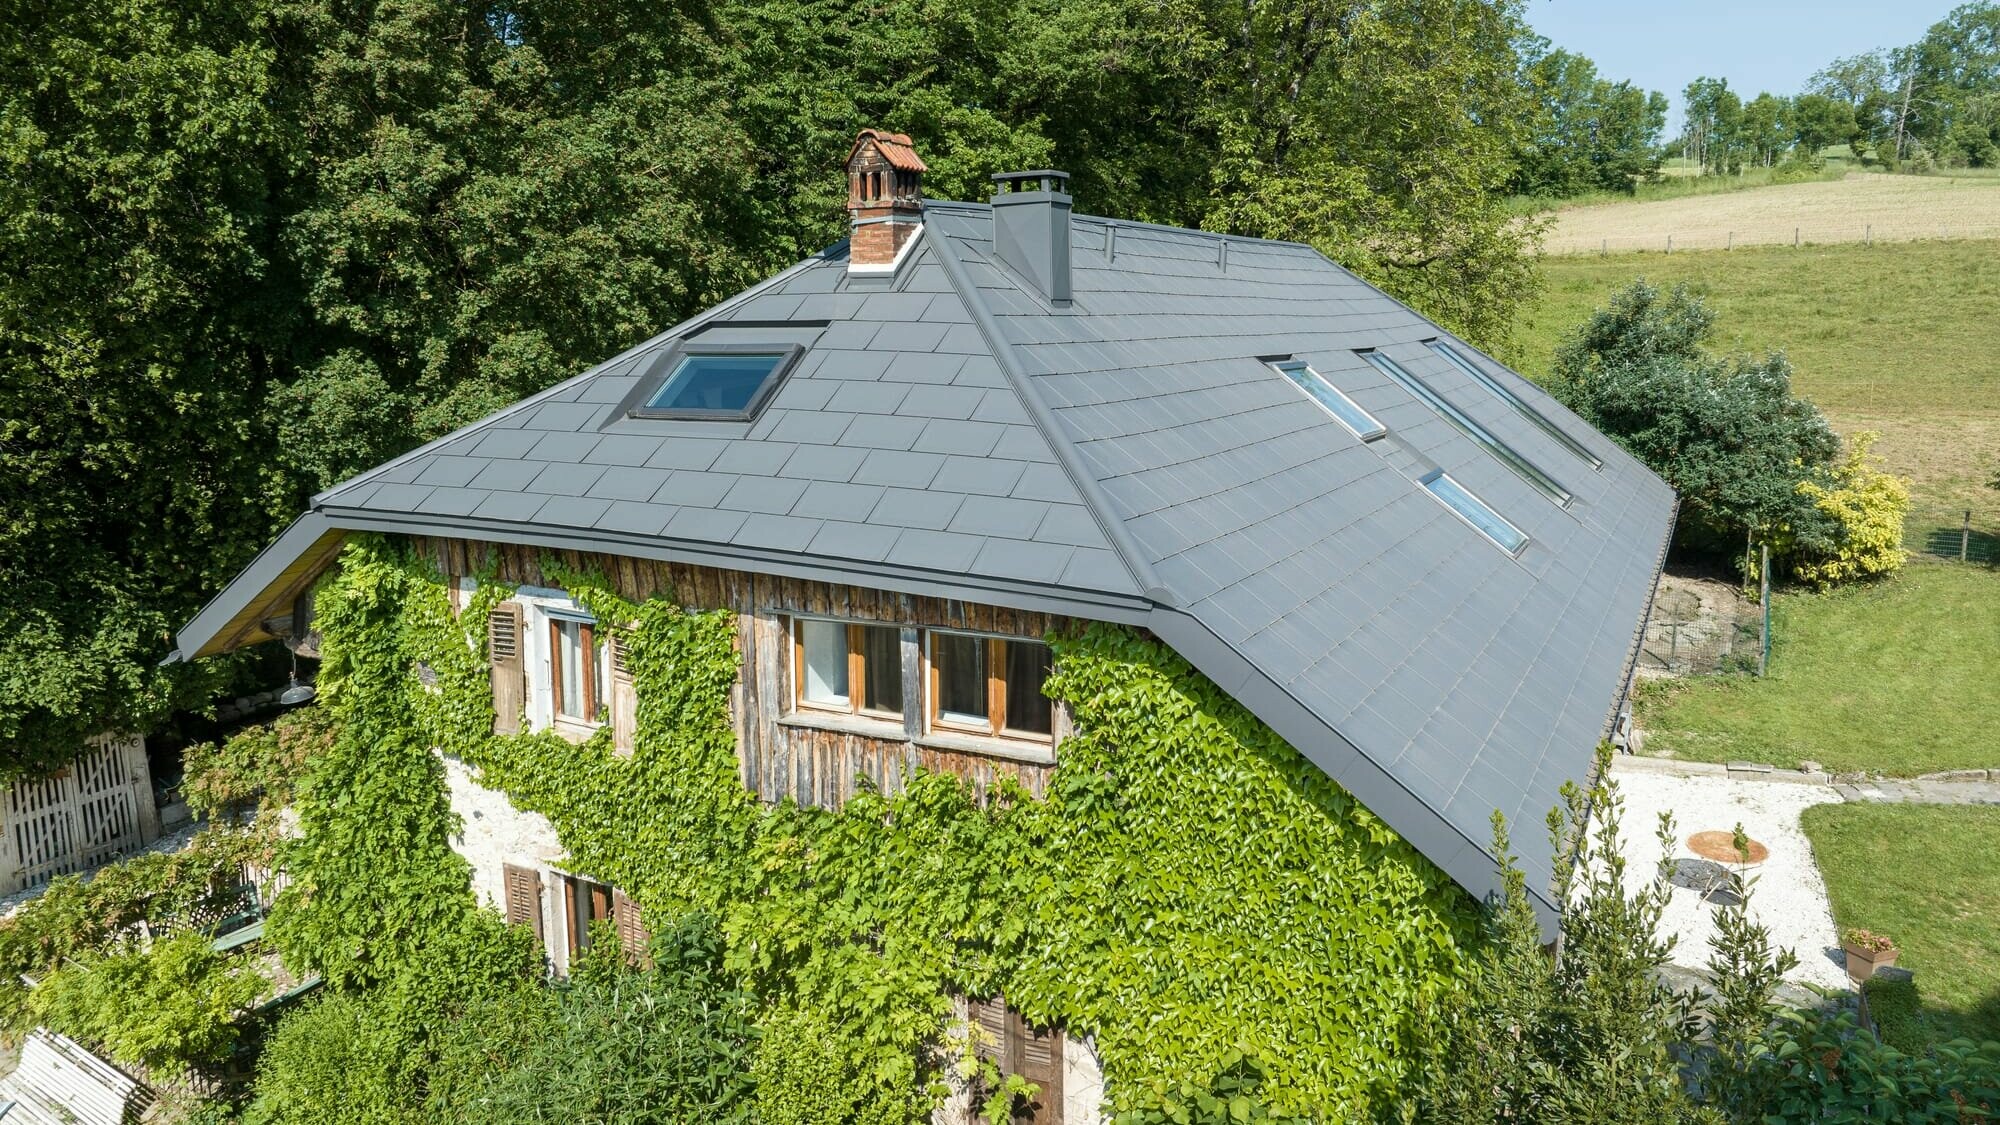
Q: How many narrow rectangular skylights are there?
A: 4